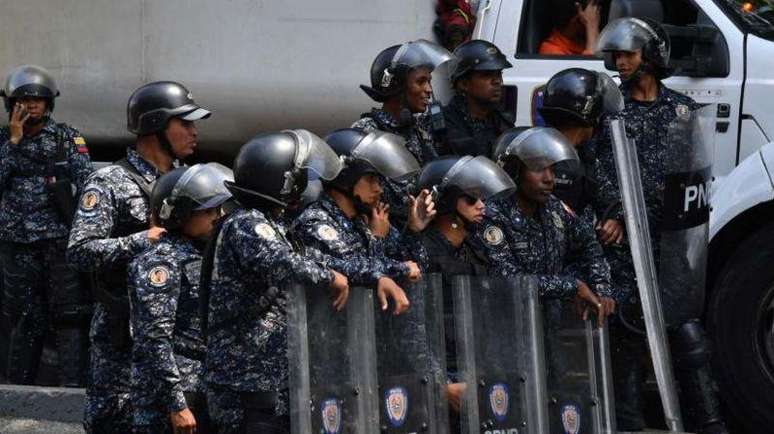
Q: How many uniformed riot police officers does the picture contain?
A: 11